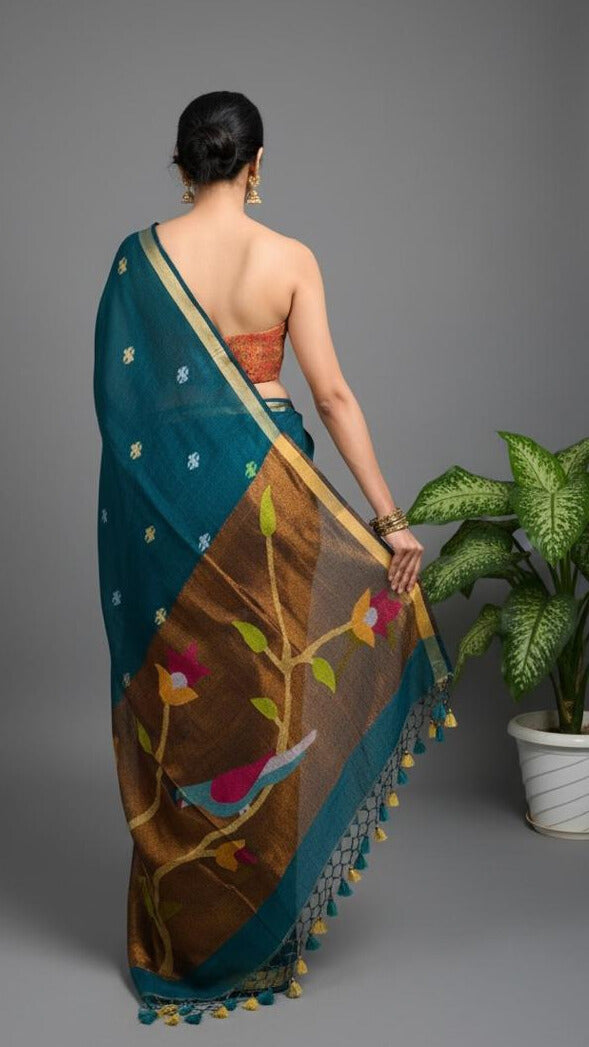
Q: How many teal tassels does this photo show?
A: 15